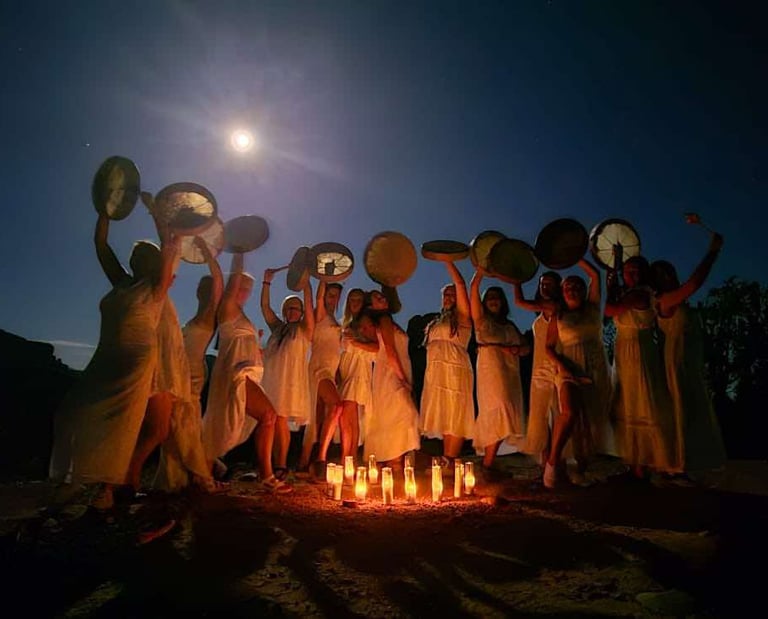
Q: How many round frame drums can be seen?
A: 12